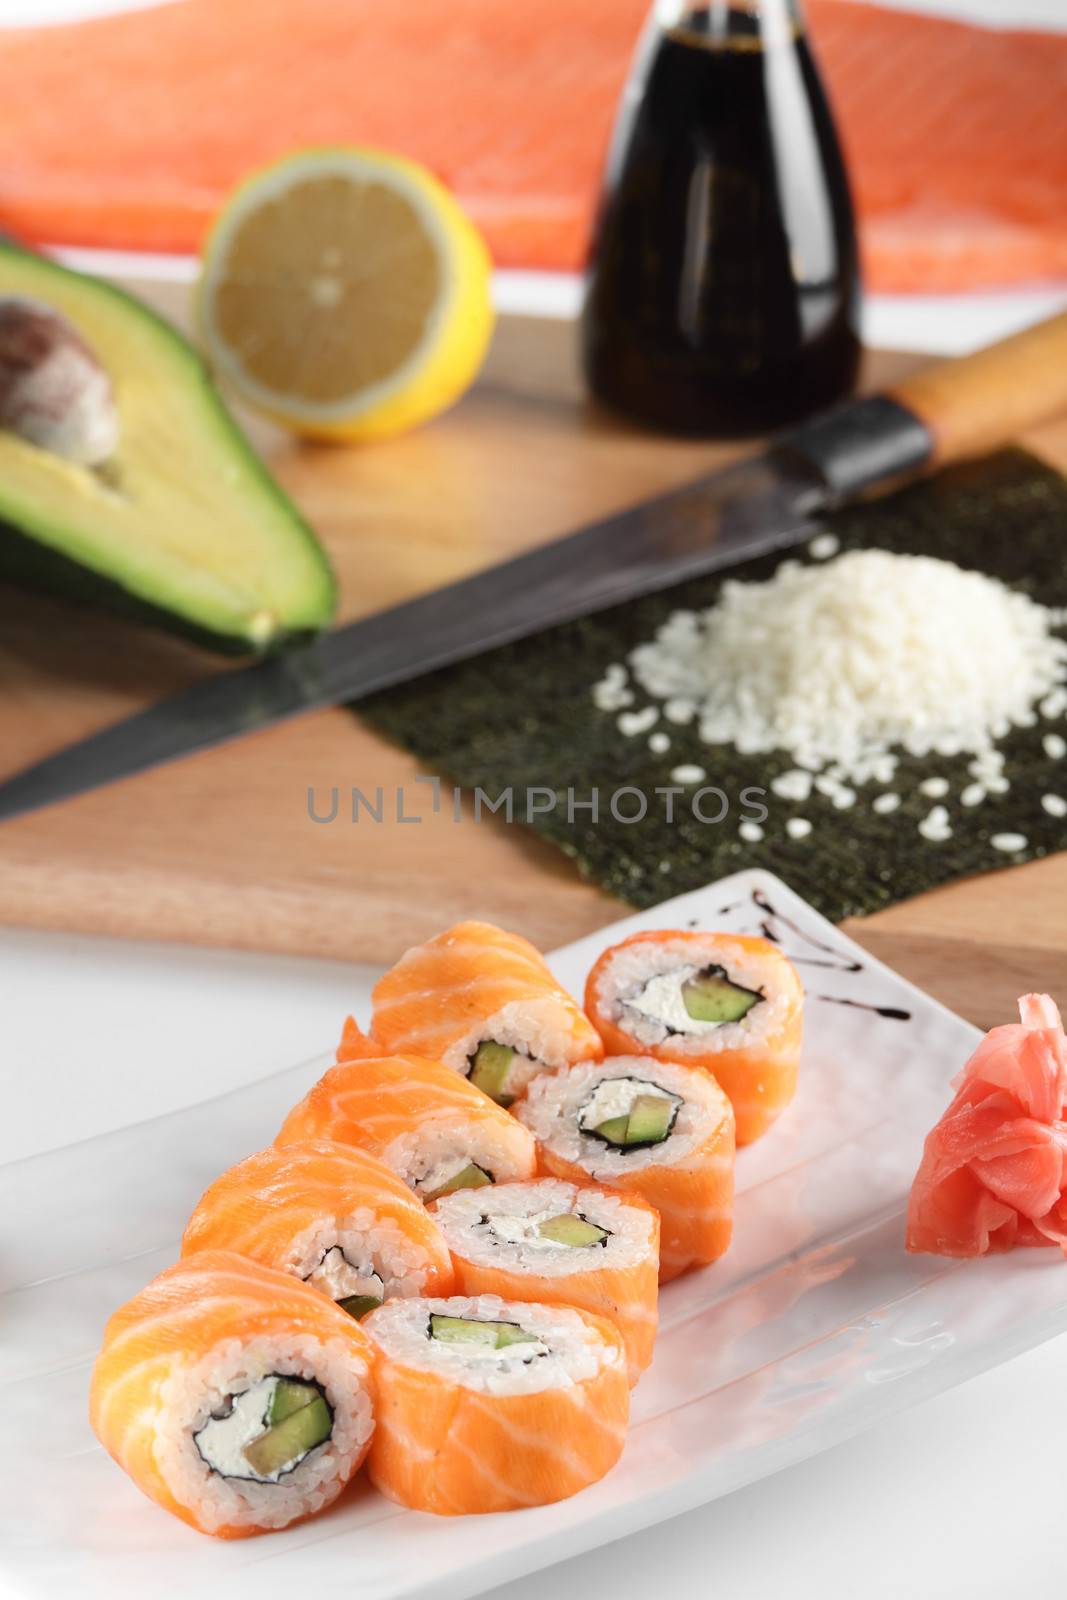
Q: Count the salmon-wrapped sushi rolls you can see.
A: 8